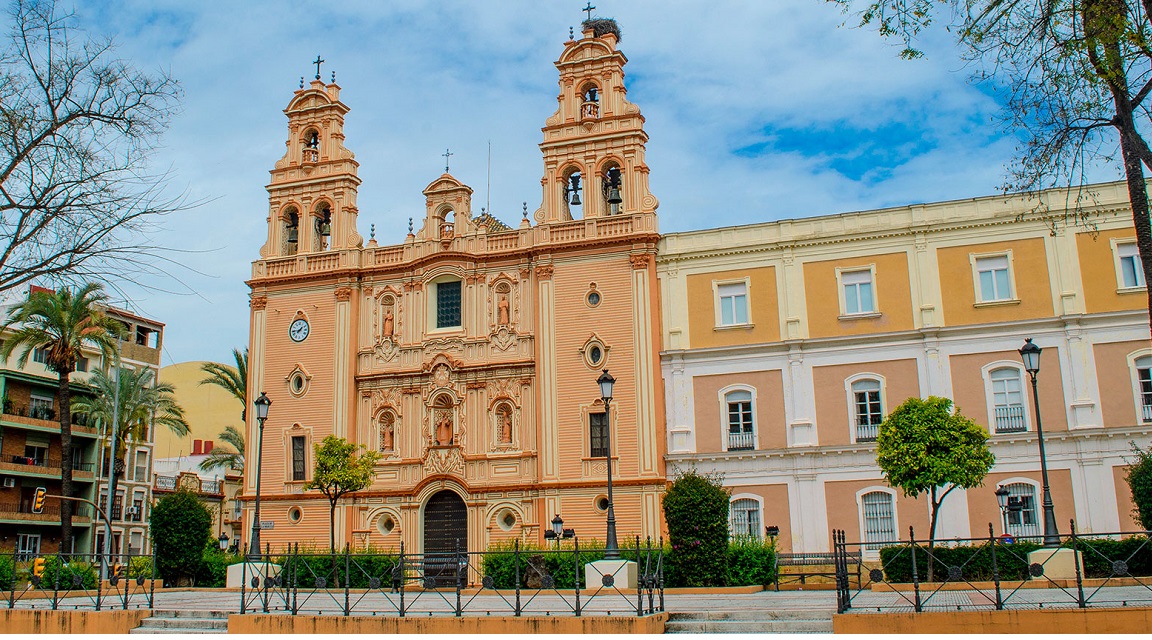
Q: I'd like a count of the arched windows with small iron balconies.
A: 4